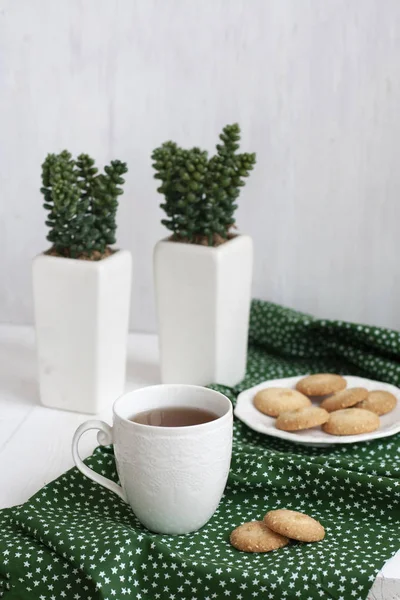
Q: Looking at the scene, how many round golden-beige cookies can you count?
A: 8